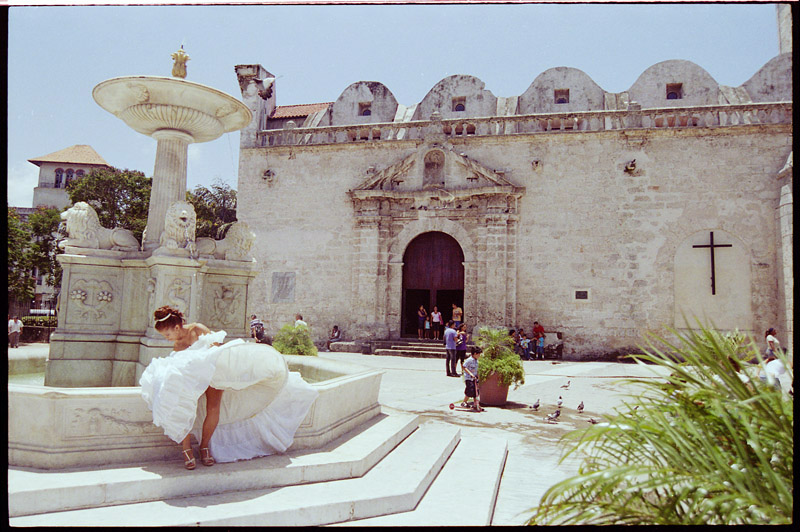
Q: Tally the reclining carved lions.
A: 3